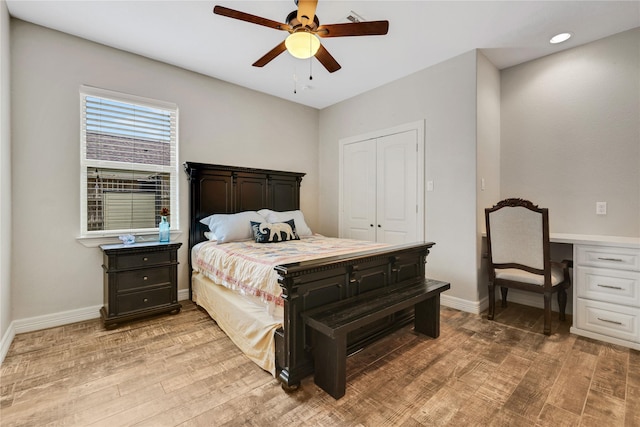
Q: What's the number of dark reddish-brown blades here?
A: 4